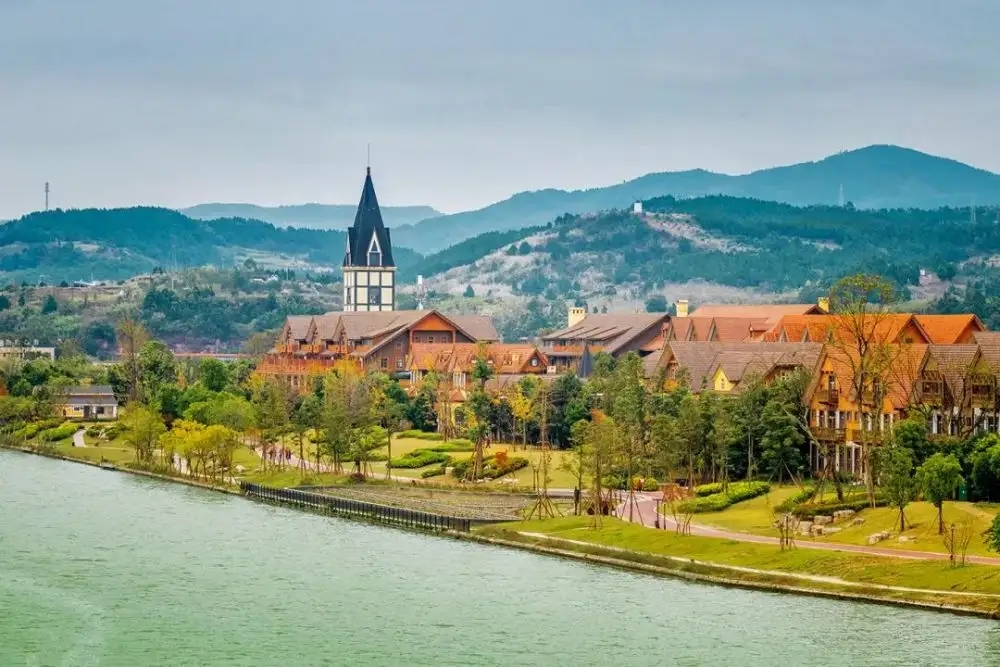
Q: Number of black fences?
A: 1